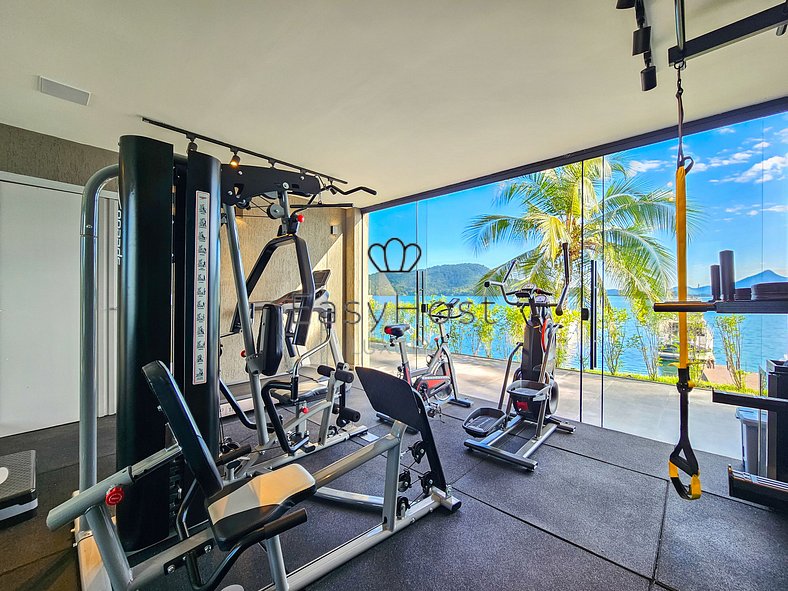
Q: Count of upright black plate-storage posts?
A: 2